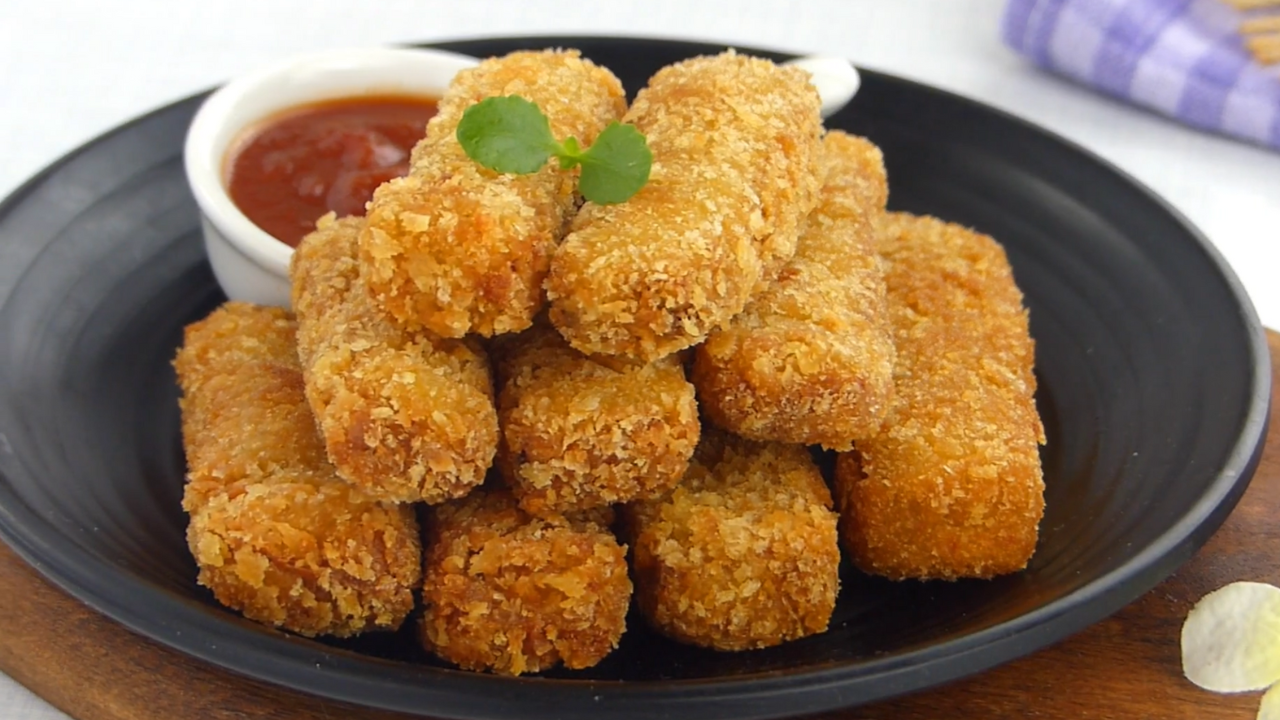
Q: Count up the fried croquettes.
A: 9